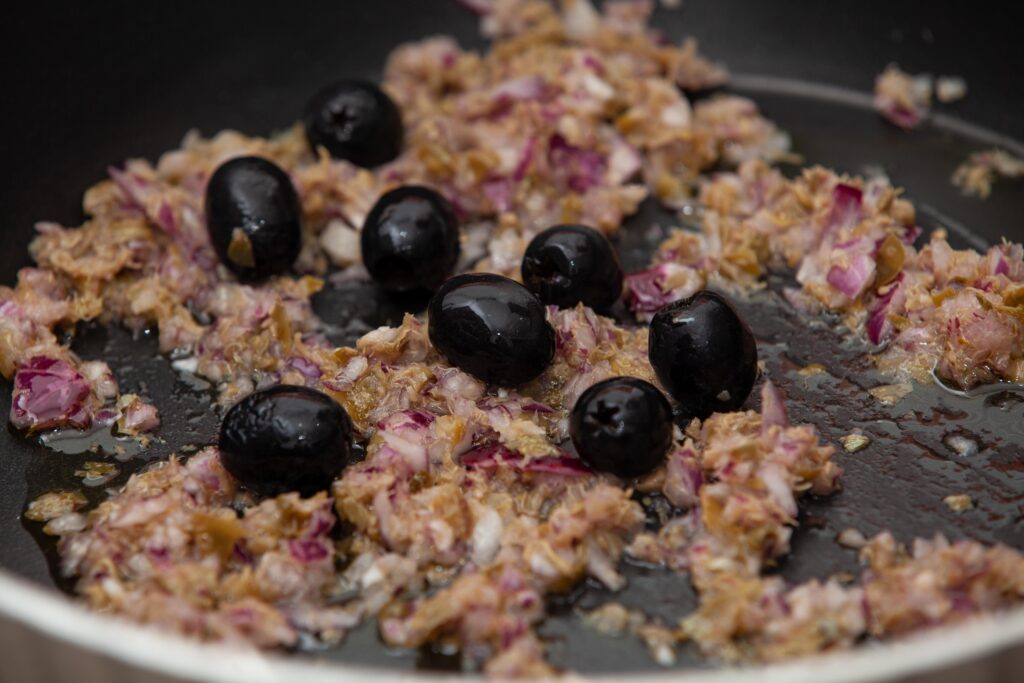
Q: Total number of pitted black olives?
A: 8